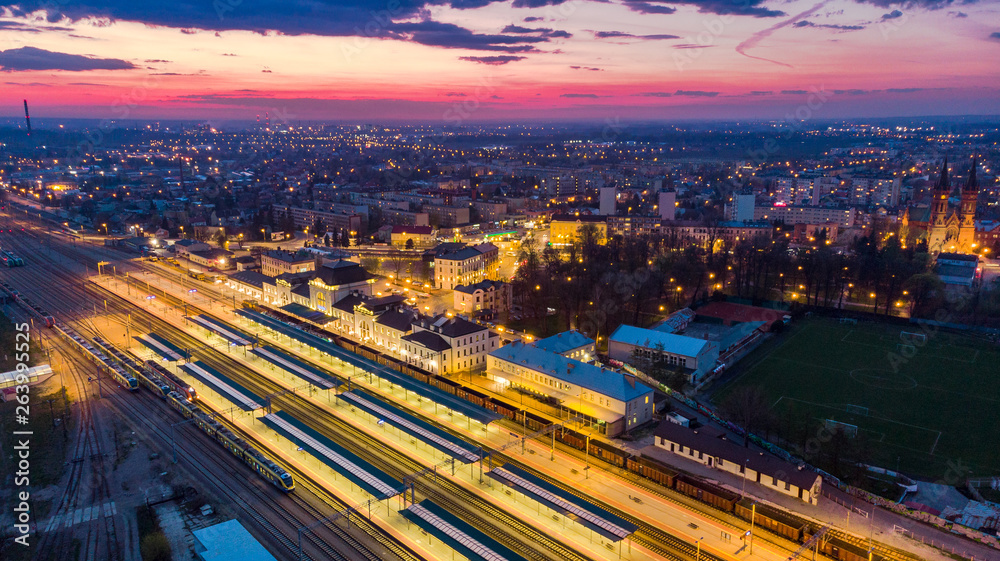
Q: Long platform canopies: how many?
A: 9